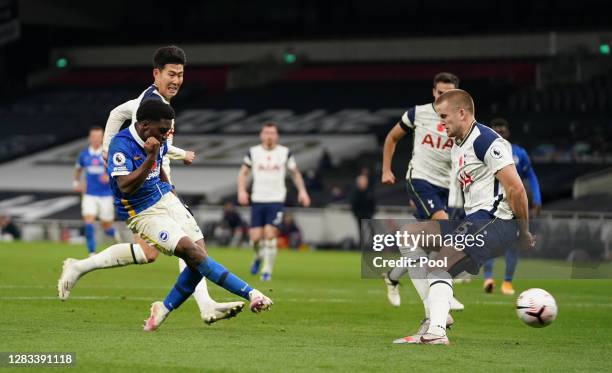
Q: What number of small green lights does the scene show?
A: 3